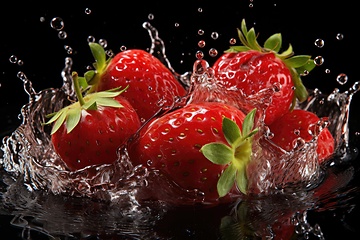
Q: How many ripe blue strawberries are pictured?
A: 0